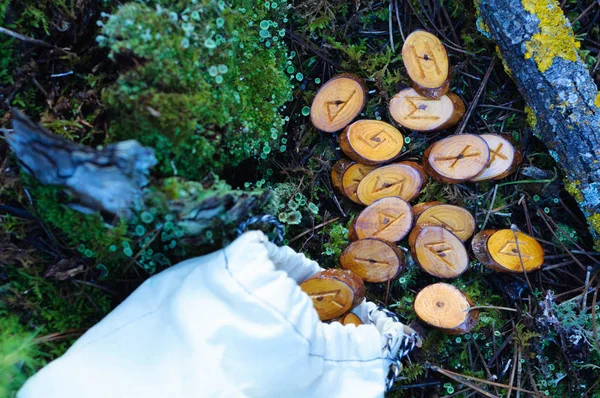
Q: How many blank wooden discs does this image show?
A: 1